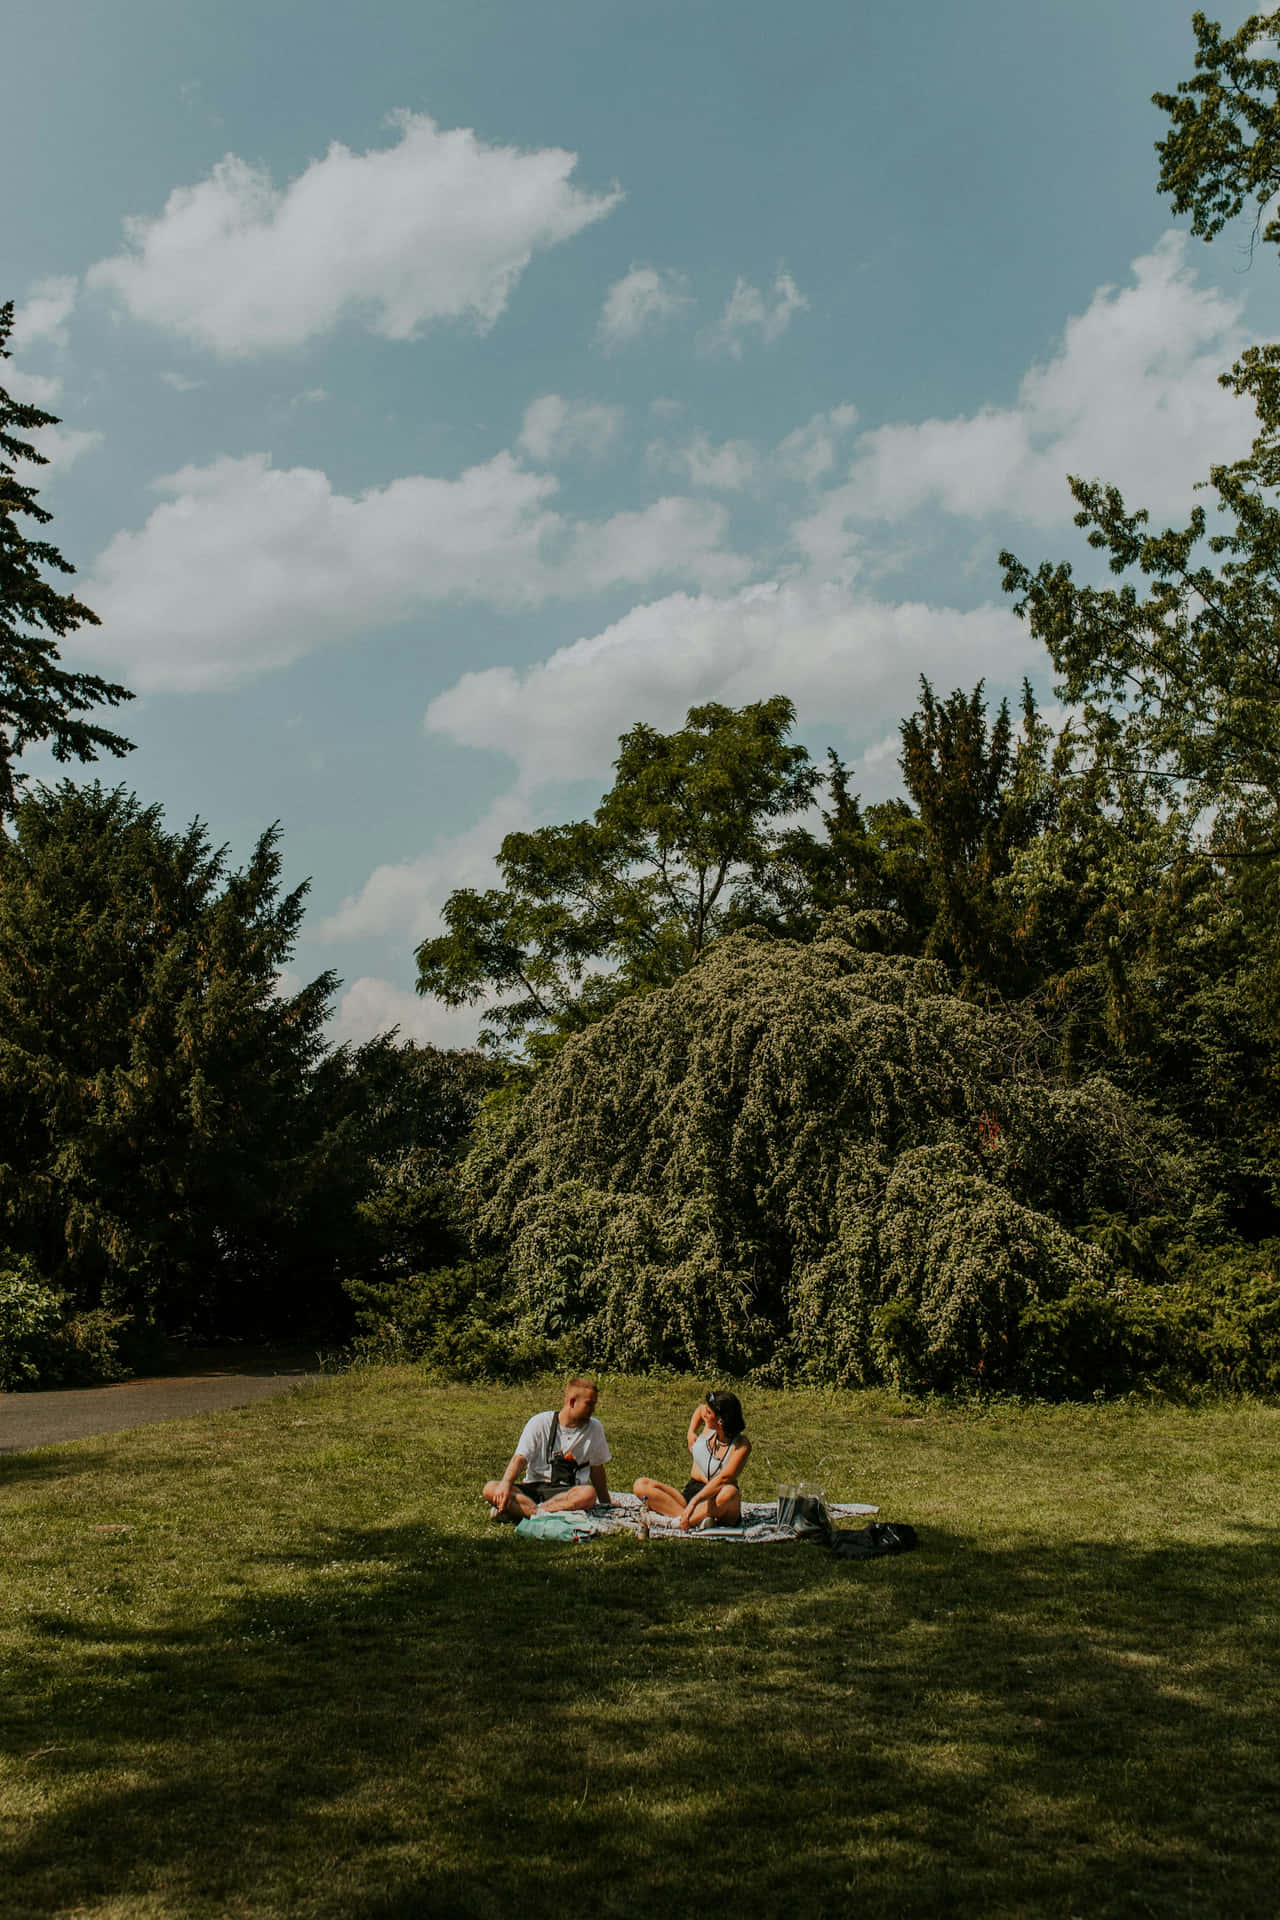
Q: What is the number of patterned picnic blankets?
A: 1